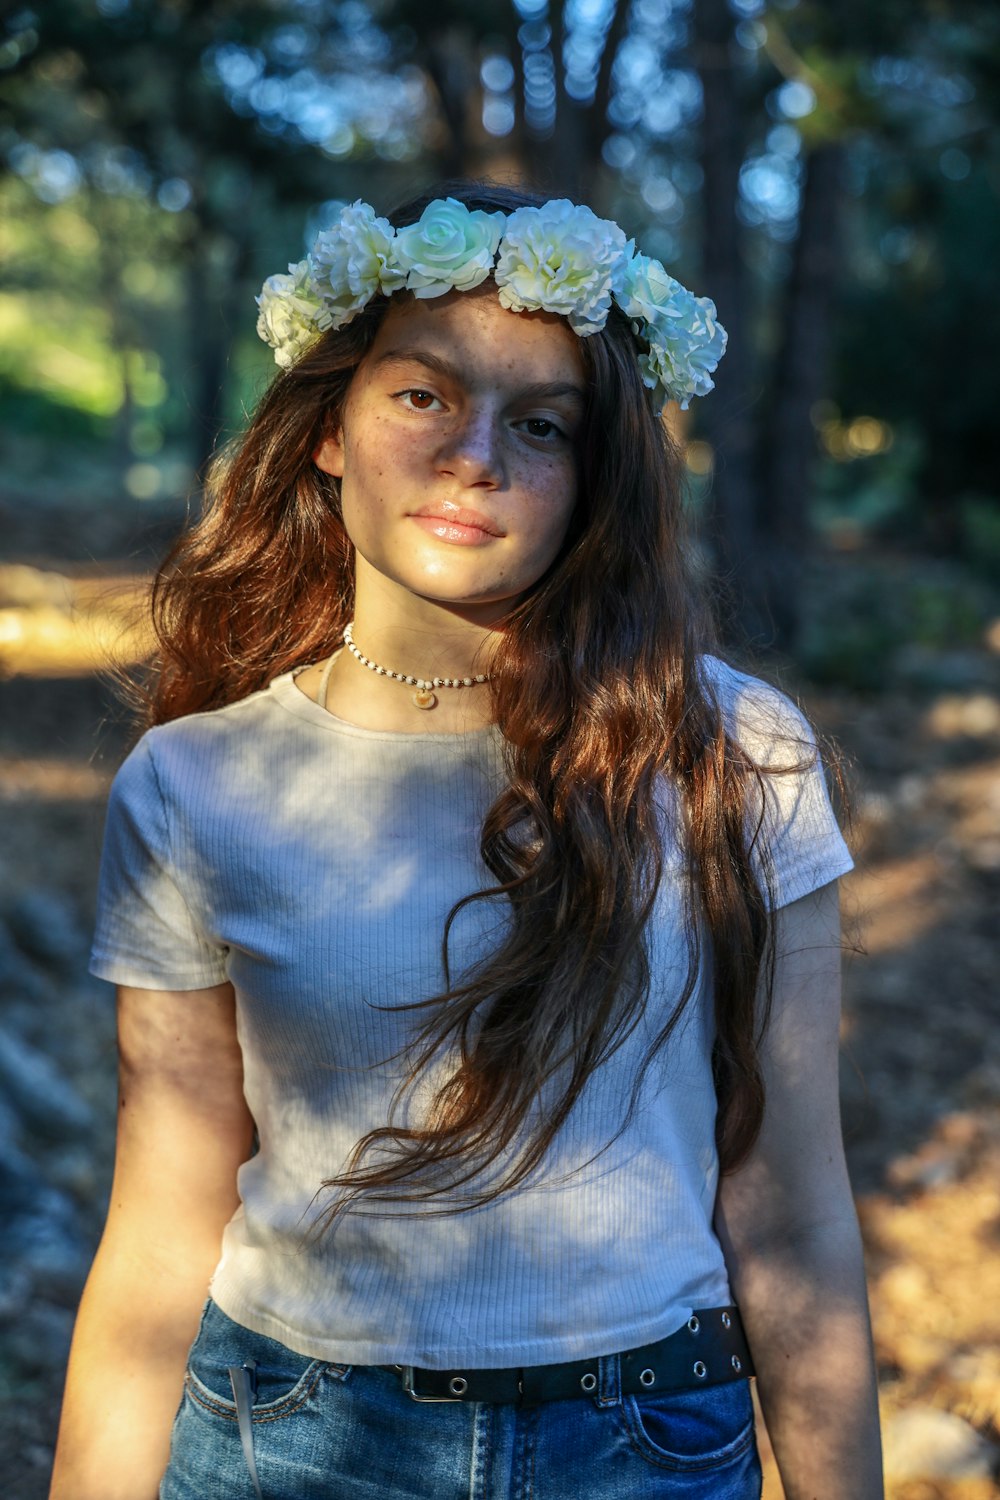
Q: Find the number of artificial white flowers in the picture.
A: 6